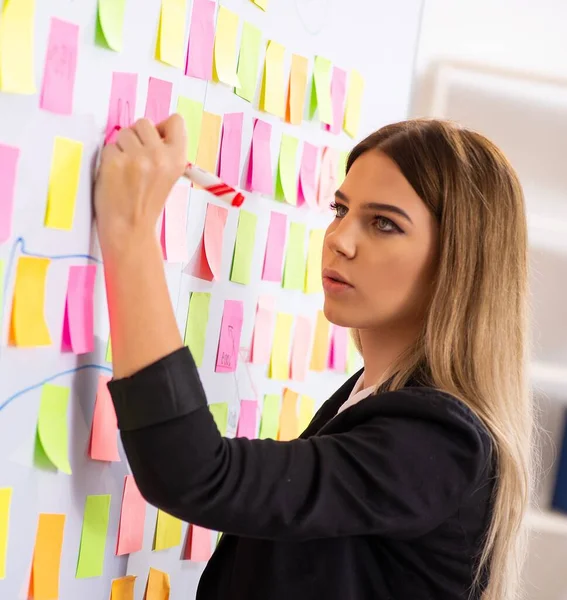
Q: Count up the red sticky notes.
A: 4